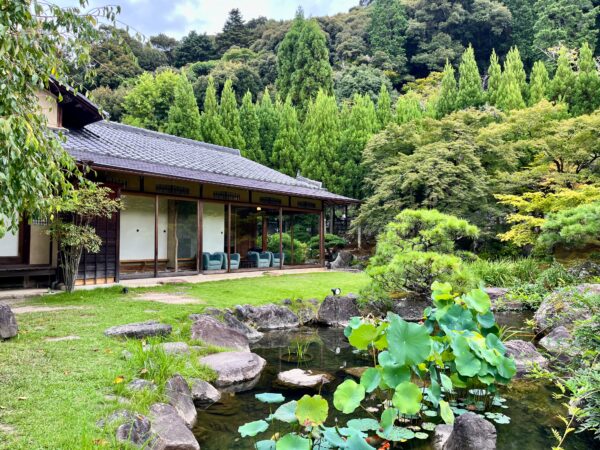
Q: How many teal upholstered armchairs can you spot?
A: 4